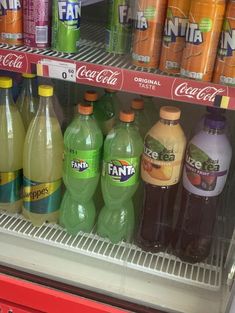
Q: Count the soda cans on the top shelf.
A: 8